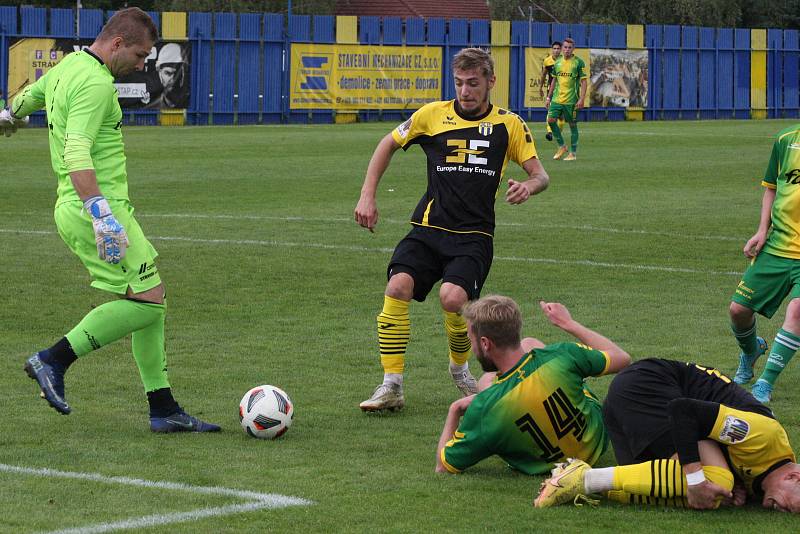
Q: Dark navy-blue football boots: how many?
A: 2